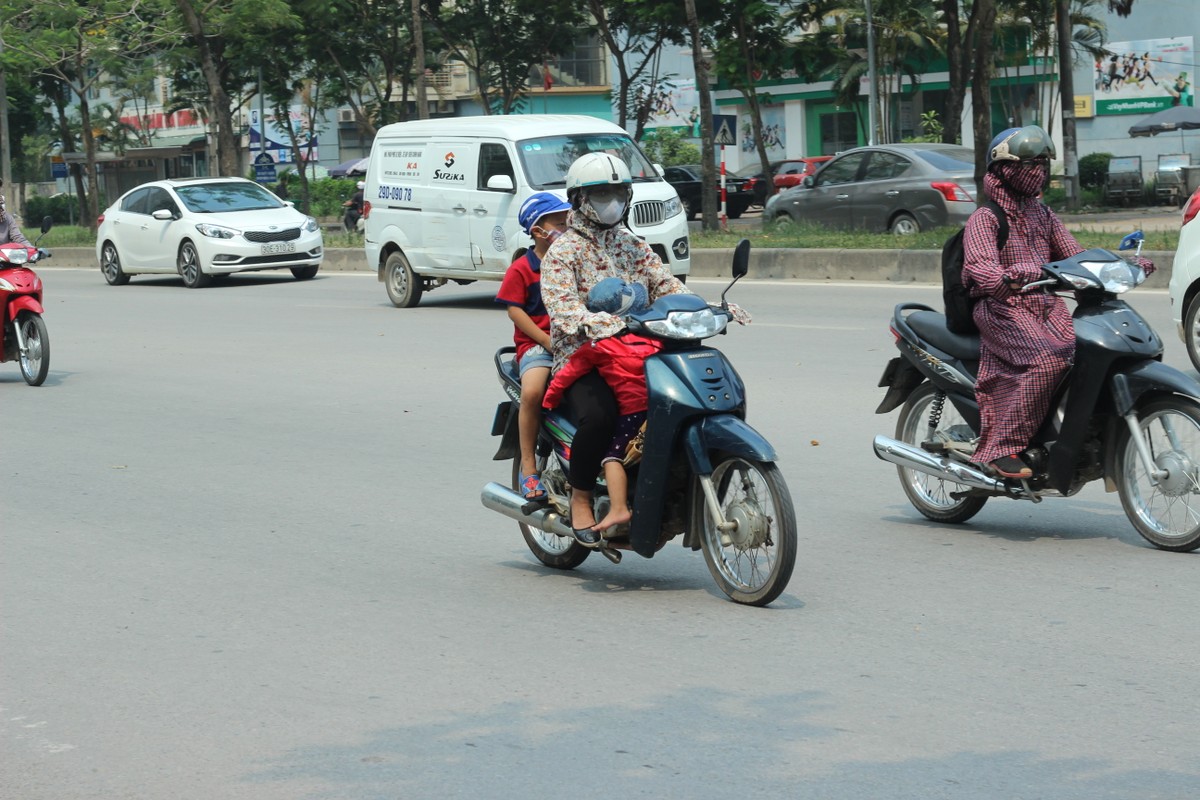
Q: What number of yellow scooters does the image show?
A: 0